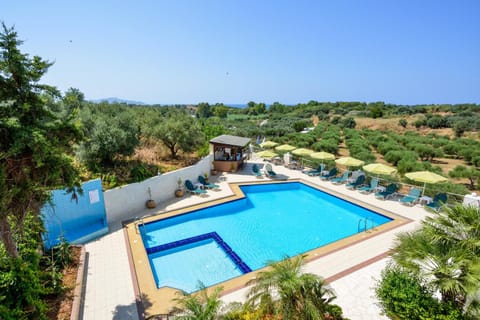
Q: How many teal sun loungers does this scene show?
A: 12